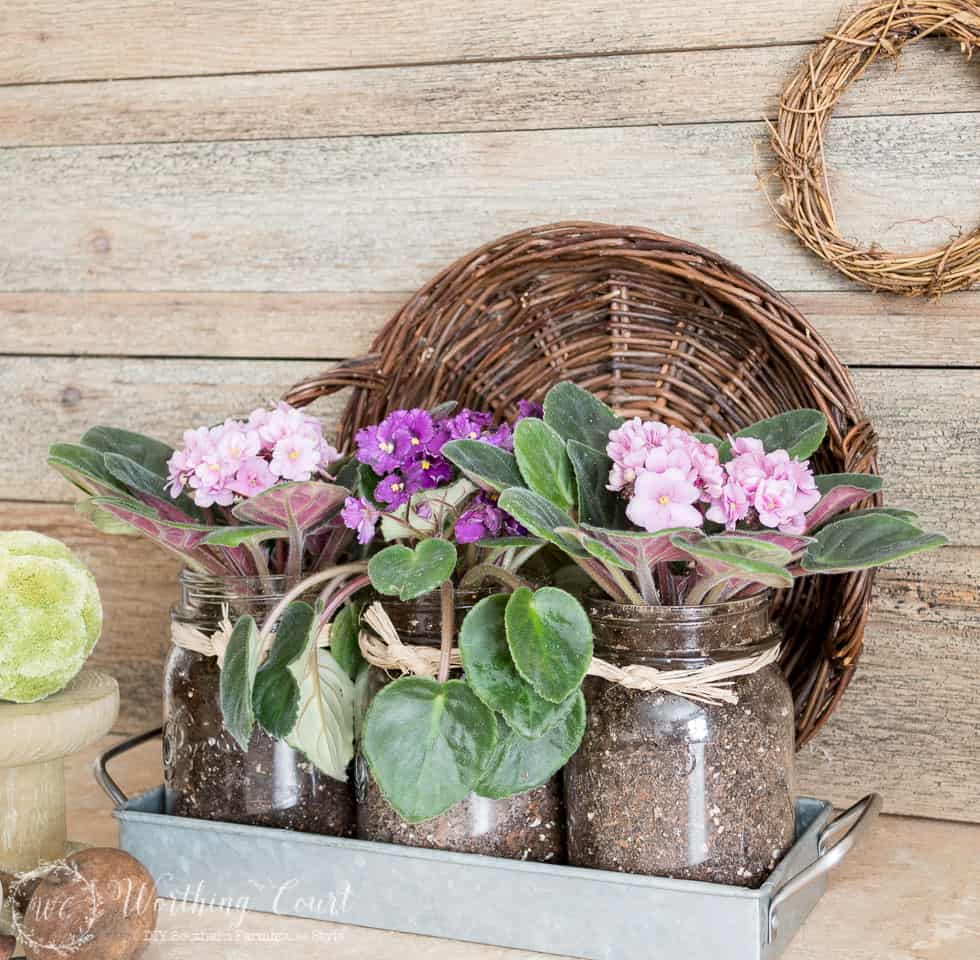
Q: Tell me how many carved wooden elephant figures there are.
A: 0